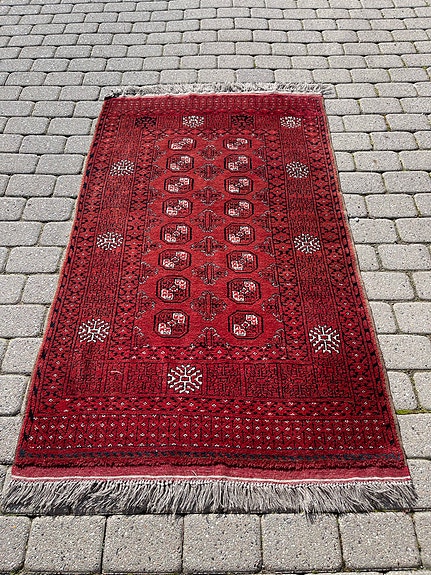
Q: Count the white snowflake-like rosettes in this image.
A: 9